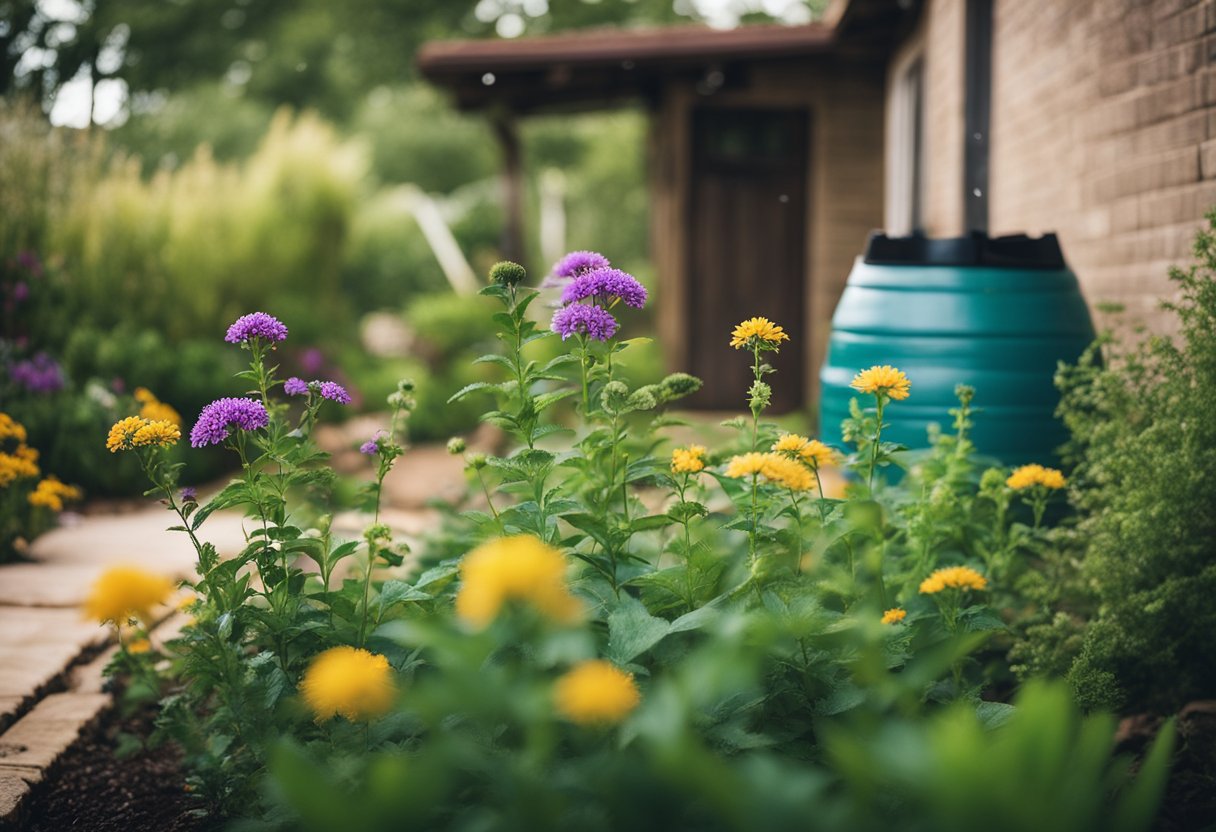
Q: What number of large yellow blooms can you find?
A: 4